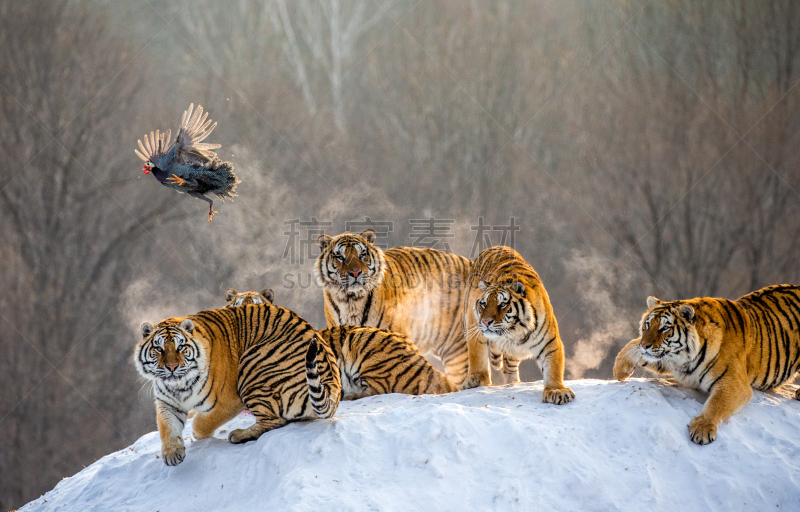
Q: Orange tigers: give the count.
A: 5